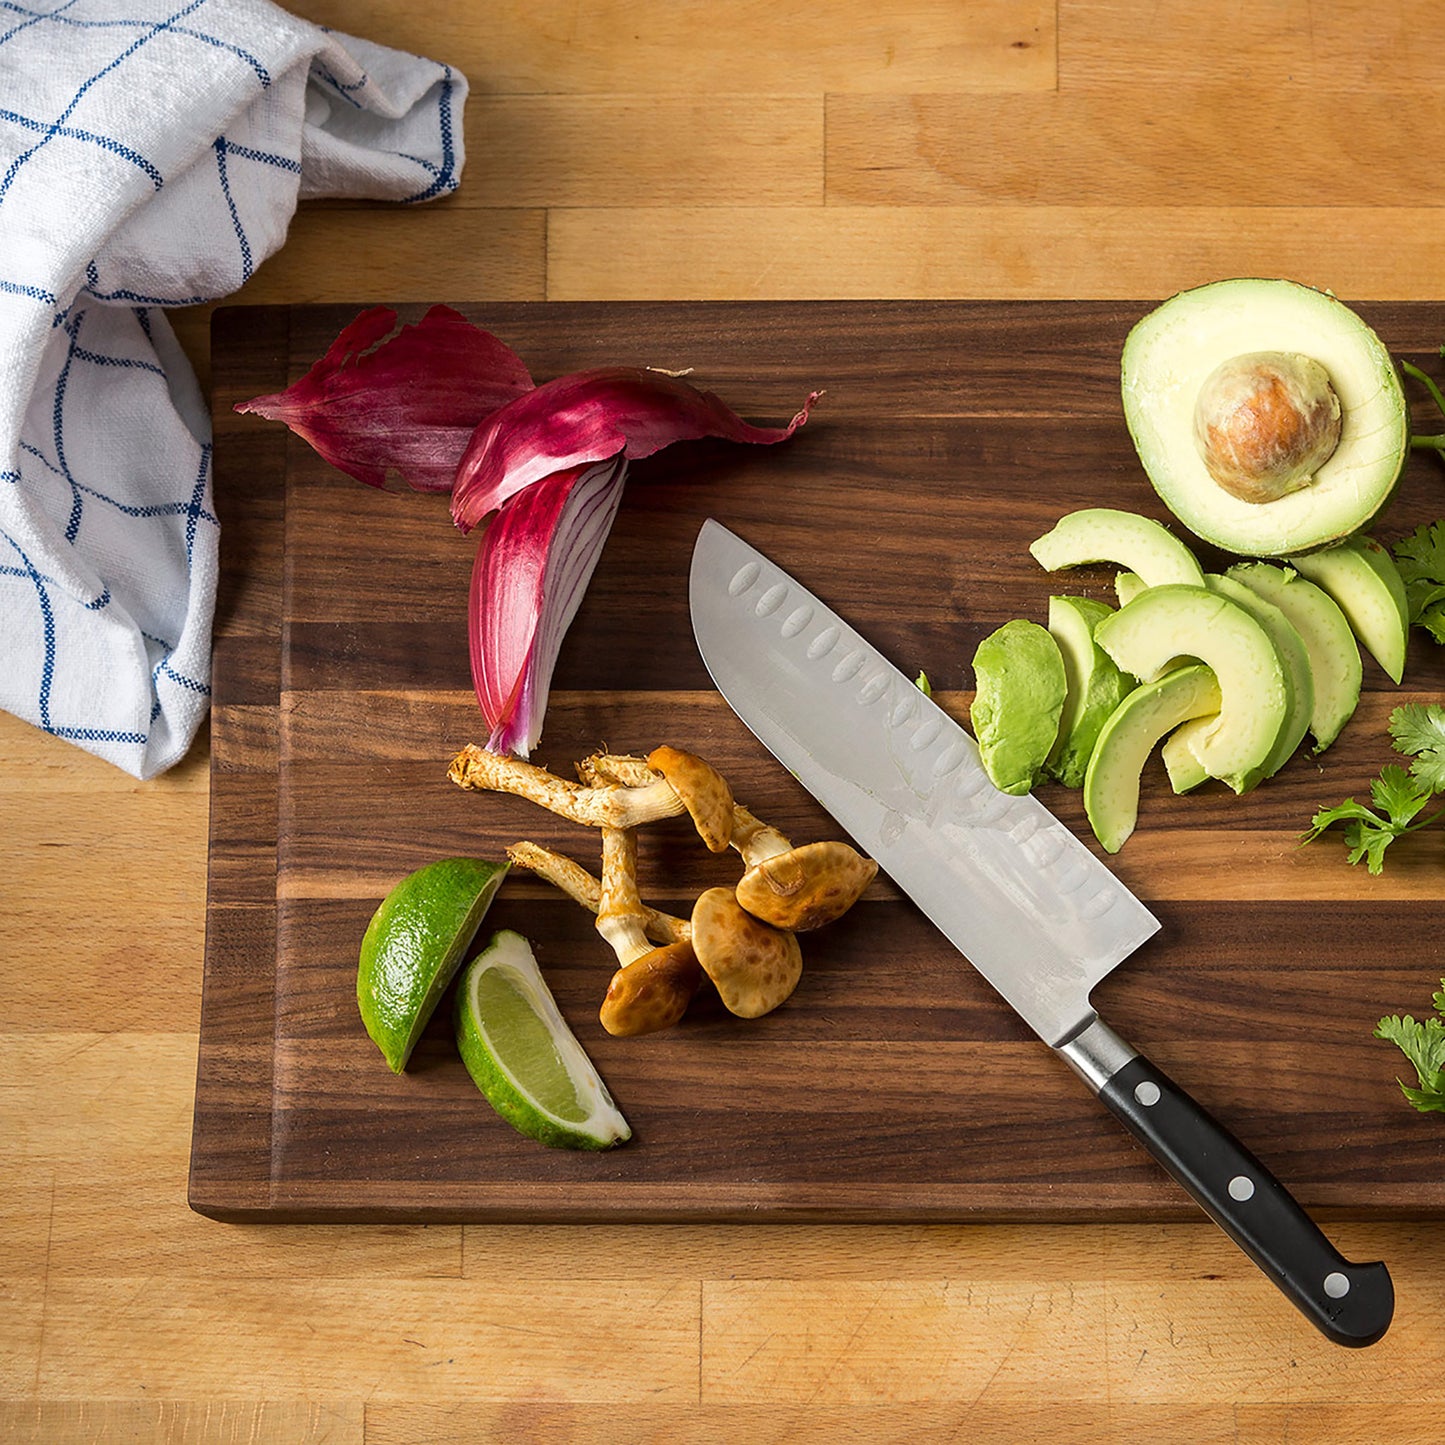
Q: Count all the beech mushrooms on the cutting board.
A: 4